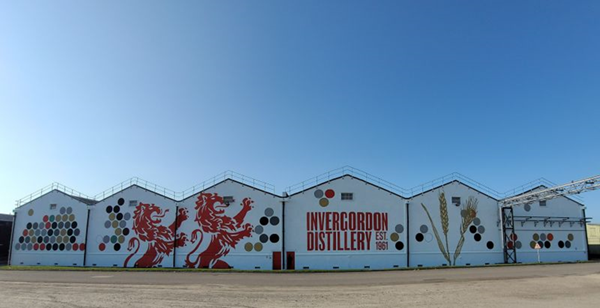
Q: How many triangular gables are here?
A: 6